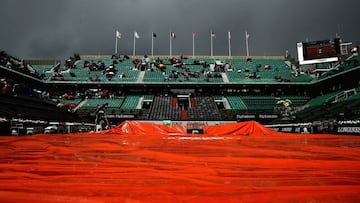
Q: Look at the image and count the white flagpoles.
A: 8